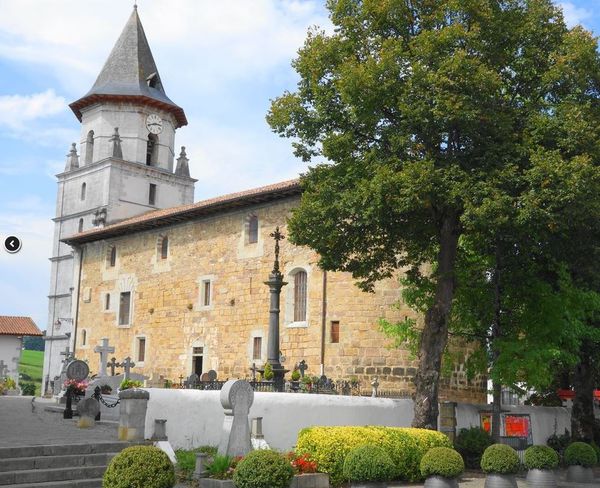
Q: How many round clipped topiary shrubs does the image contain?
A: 7